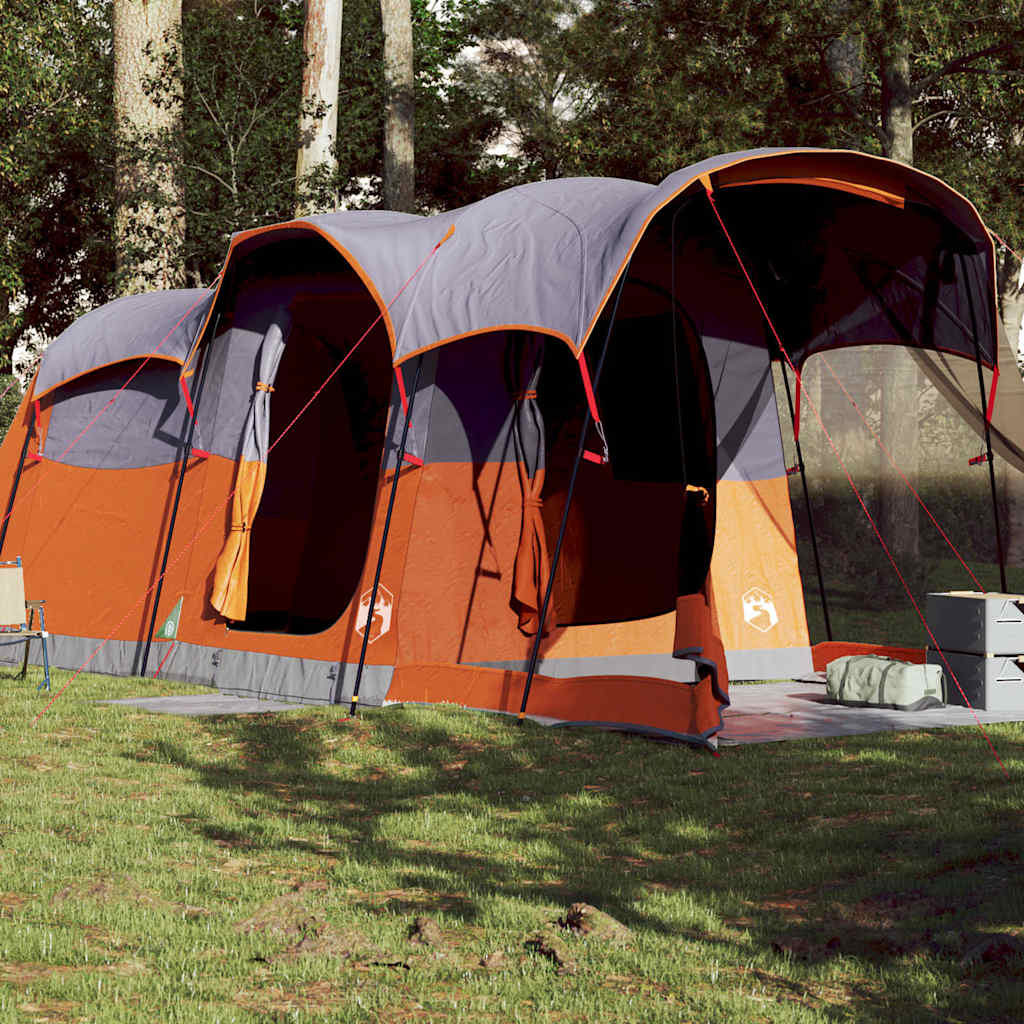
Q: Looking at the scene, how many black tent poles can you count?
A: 6